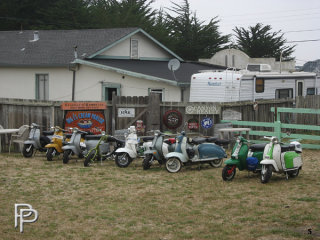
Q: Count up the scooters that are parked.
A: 9